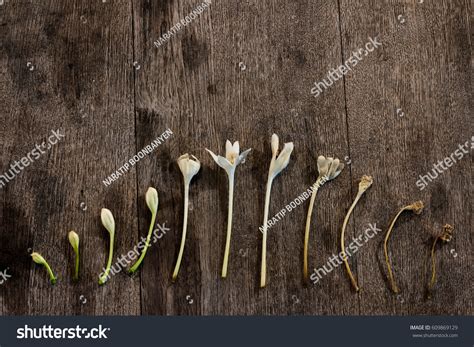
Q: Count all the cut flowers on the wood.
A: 11